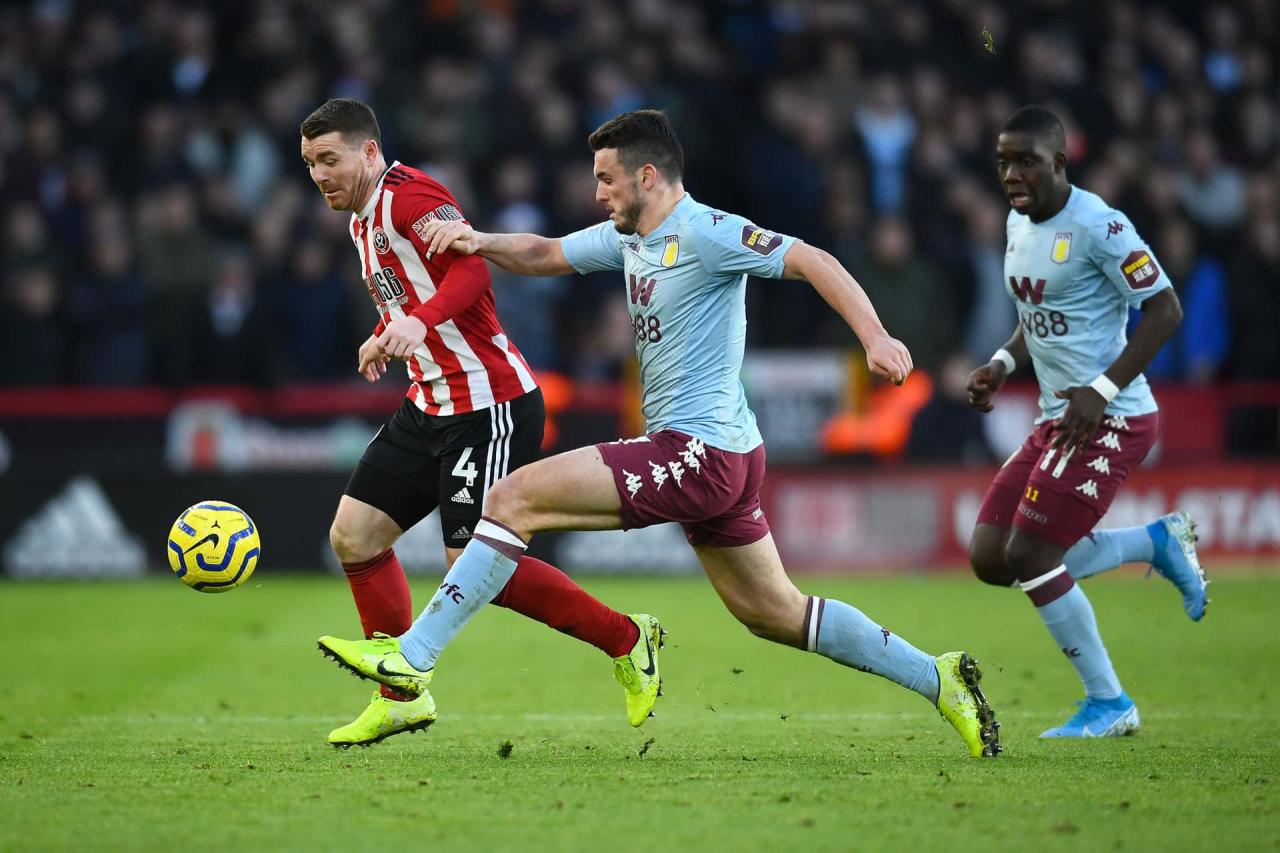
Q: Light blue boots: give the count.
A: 2